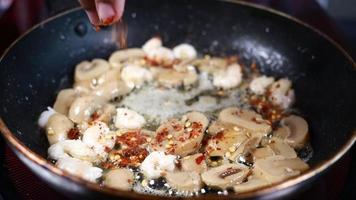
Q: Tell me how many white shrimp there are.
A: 12